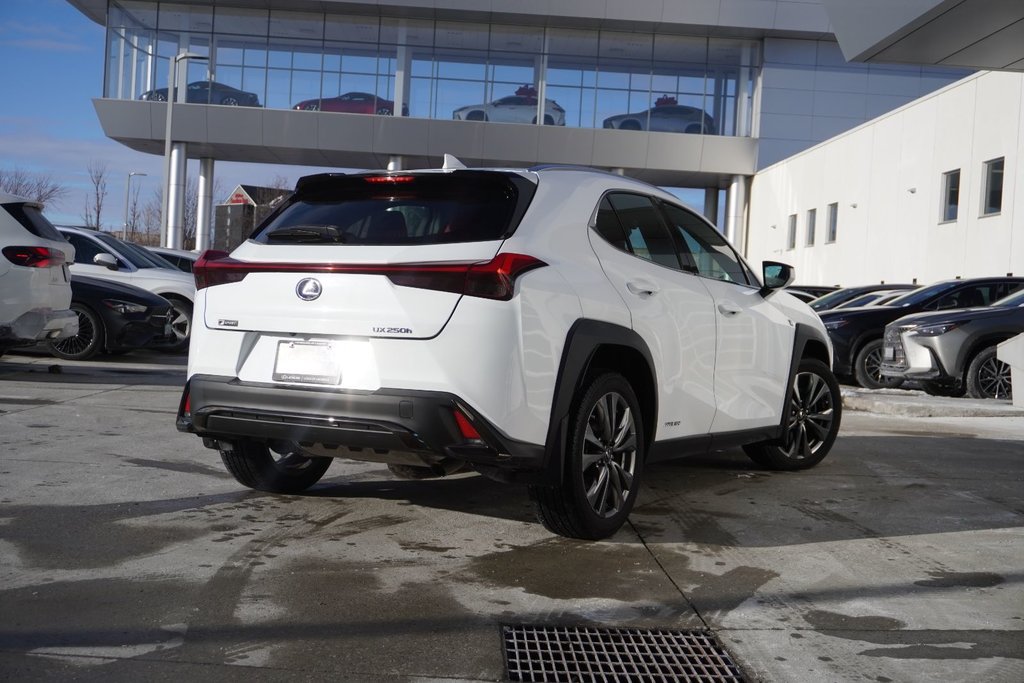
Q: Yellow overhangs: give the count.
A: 0